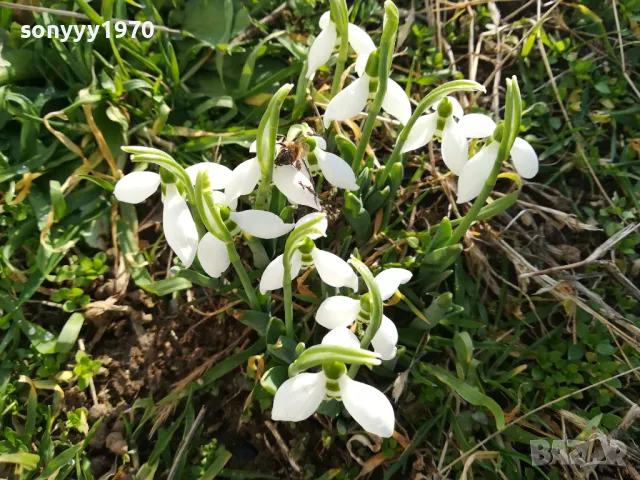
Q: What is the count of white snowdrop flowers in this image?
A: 11